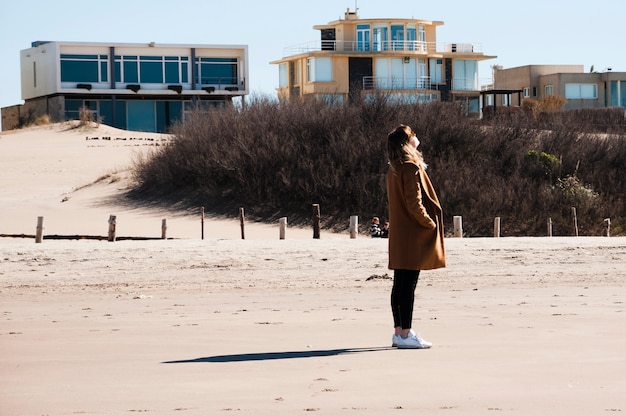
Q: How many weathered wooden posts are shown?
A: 13